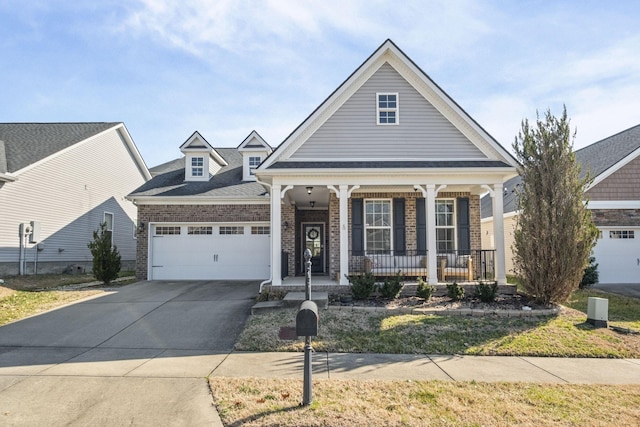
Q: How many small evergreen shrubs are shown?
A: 5